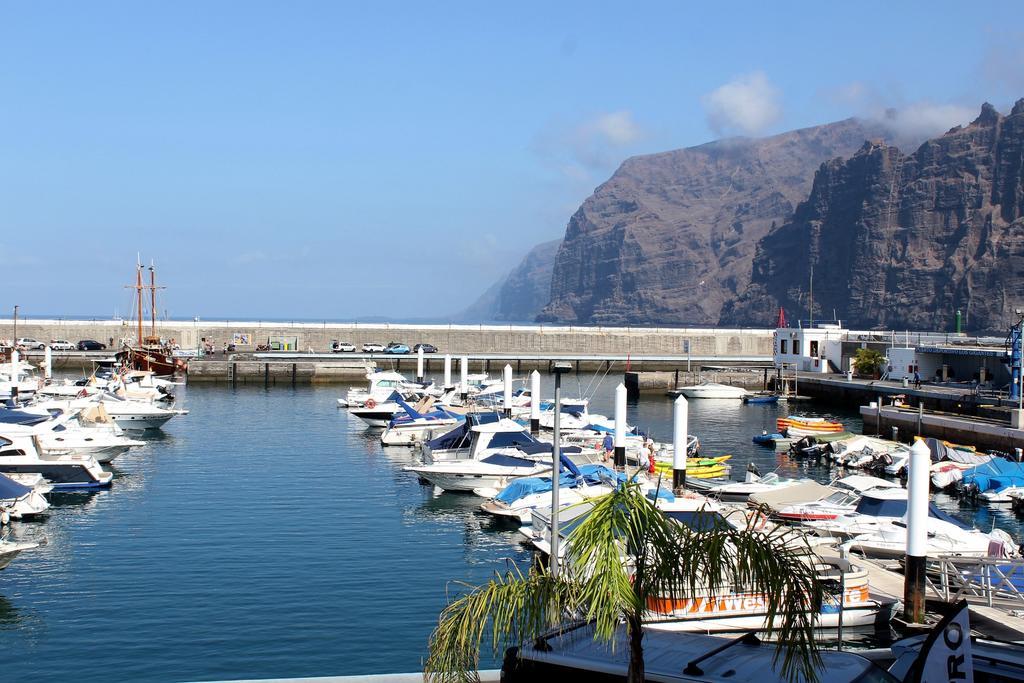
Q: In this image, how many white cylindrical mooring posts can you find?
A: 10